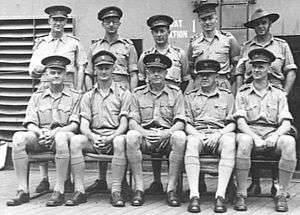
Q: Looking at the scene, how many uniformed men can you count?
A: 10